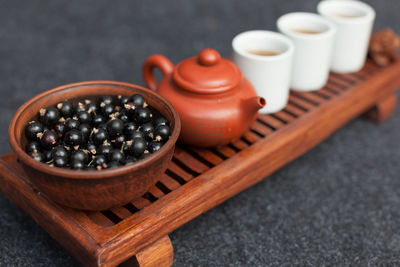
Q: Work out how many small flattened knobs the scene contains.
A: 1